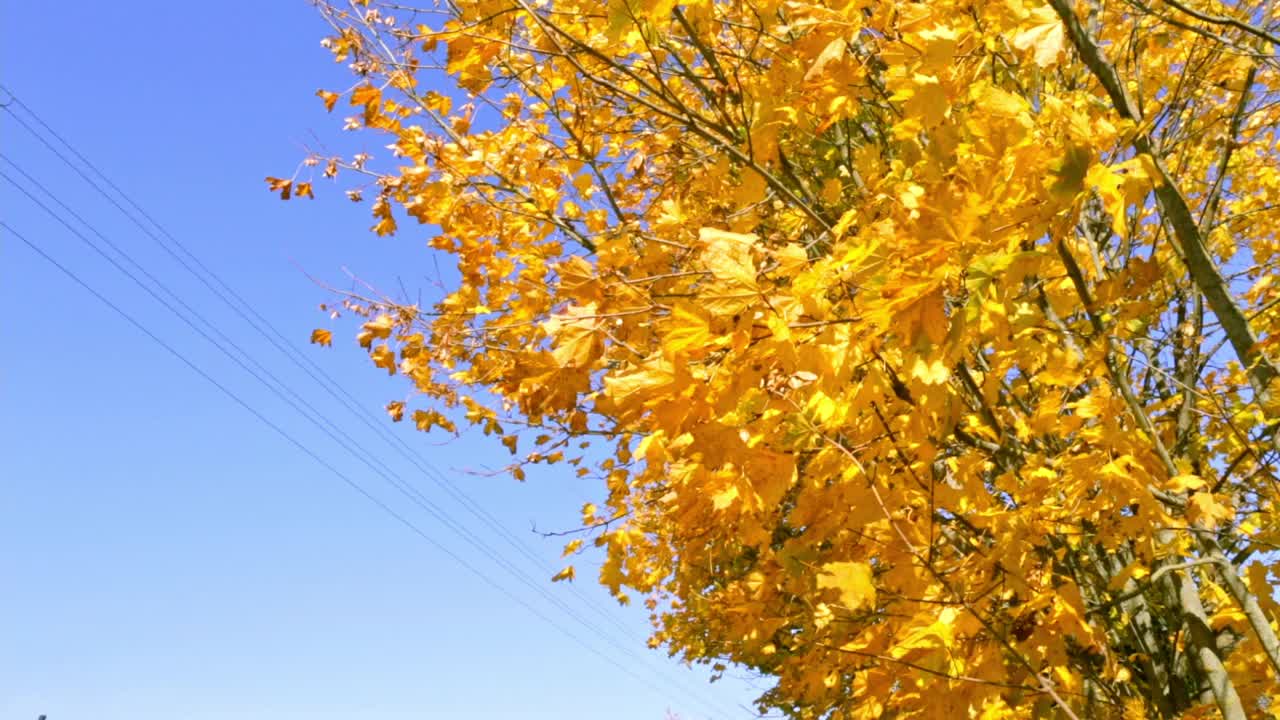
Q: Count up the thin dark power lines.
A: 5